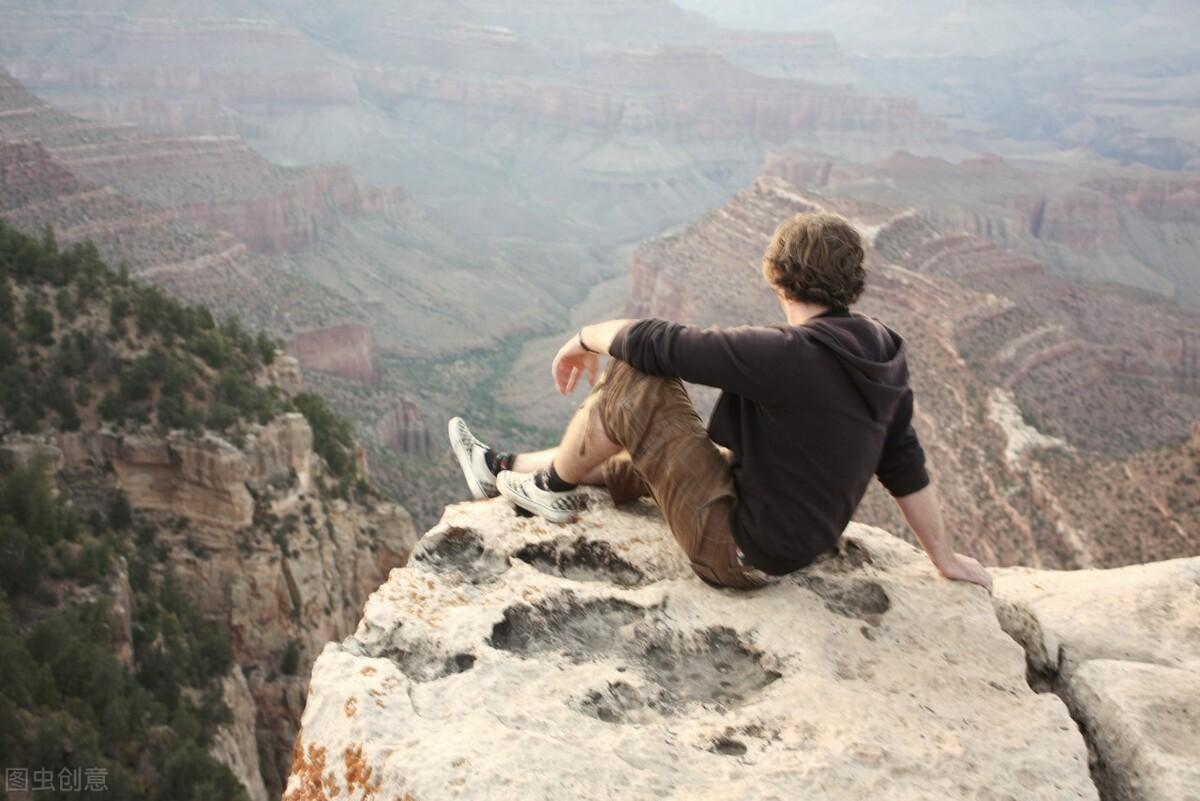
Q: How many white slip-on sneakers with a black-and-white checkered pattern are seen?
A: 2